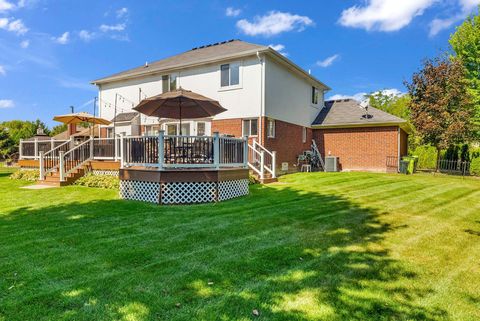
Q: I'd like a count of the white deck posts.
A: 15